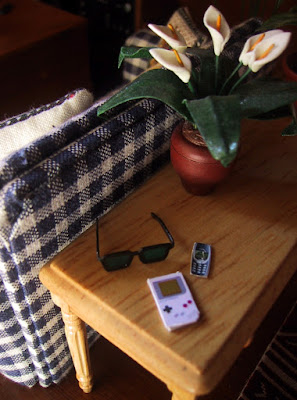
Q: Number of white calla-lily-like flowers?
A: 5